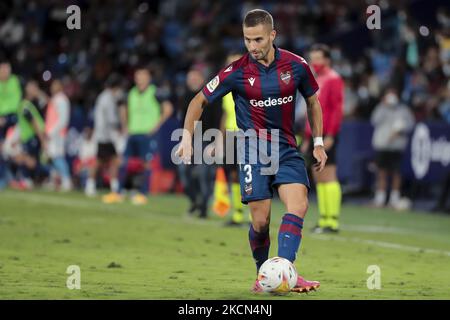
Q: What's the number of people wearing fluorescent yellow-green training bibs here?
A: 3